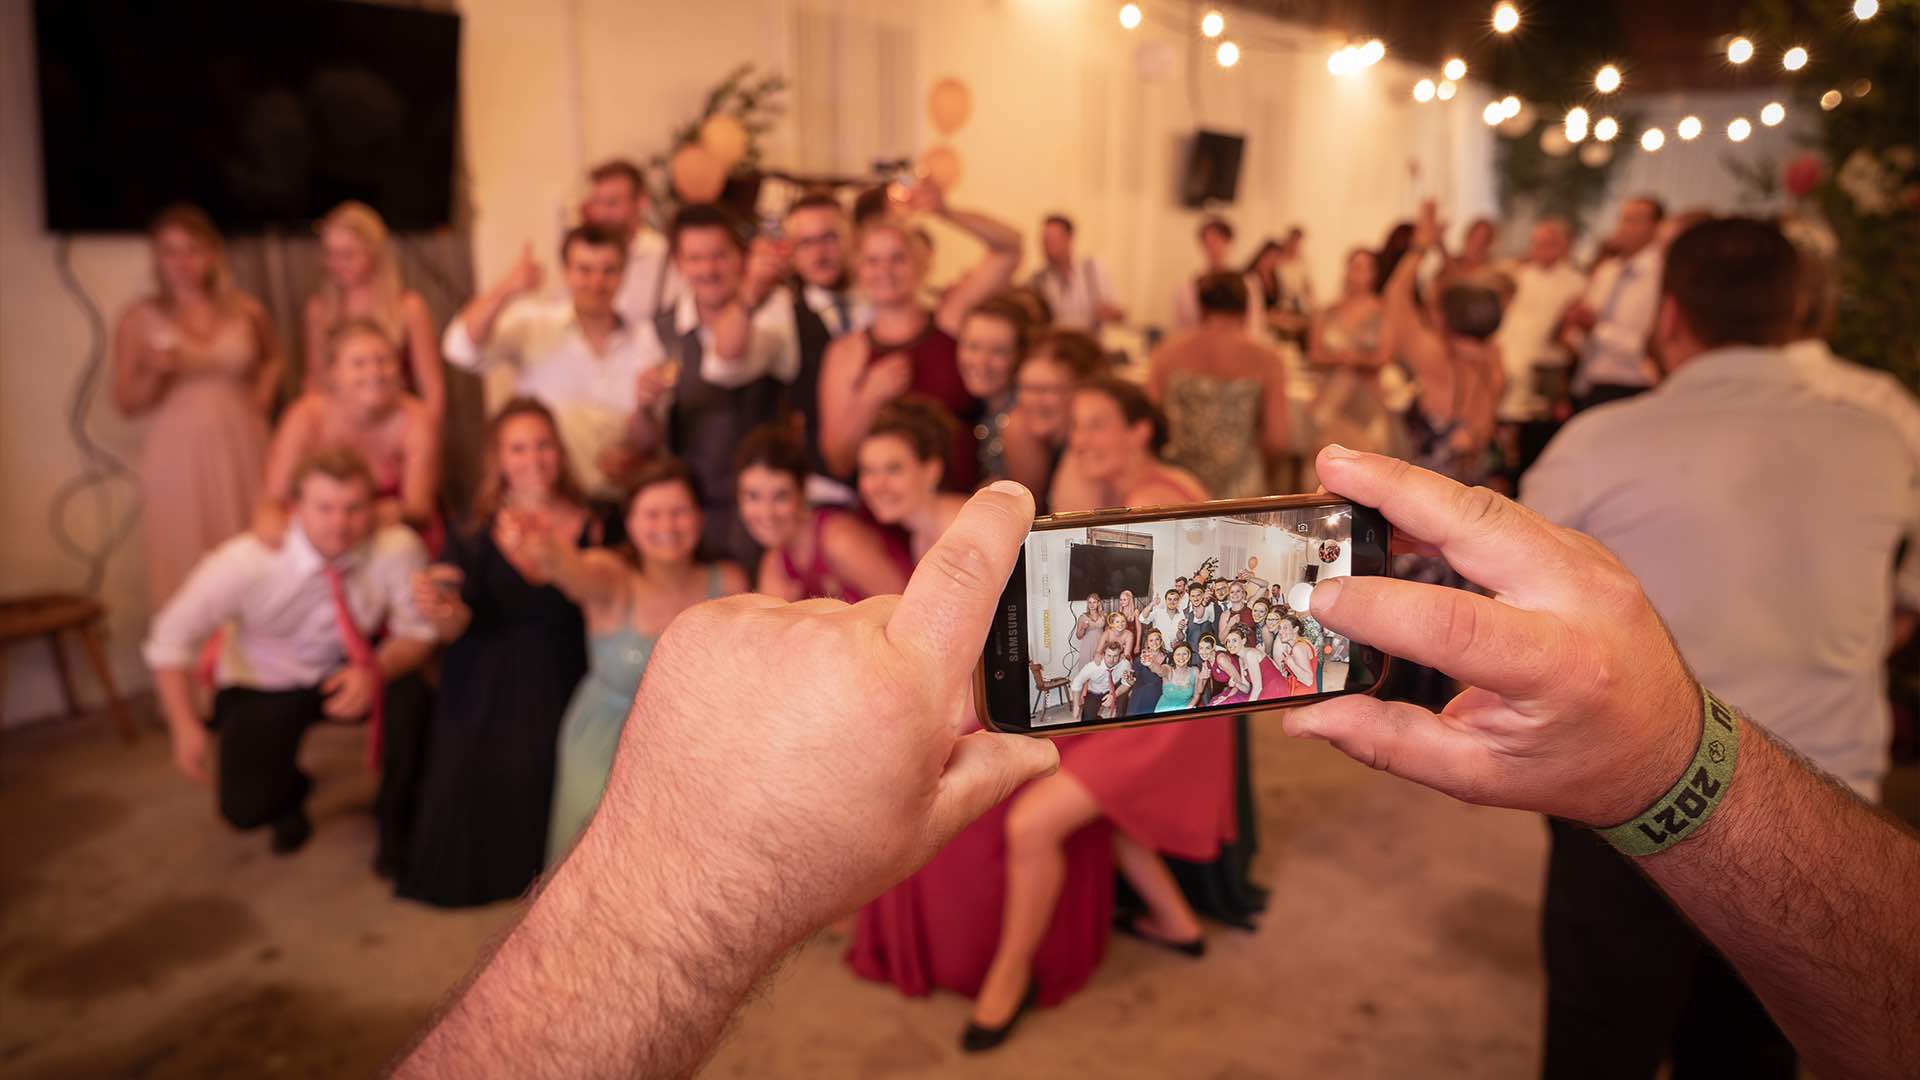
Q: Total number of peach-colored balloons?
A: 4